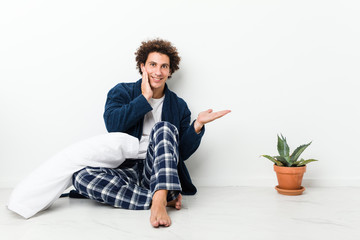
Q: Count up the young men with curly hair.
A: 1